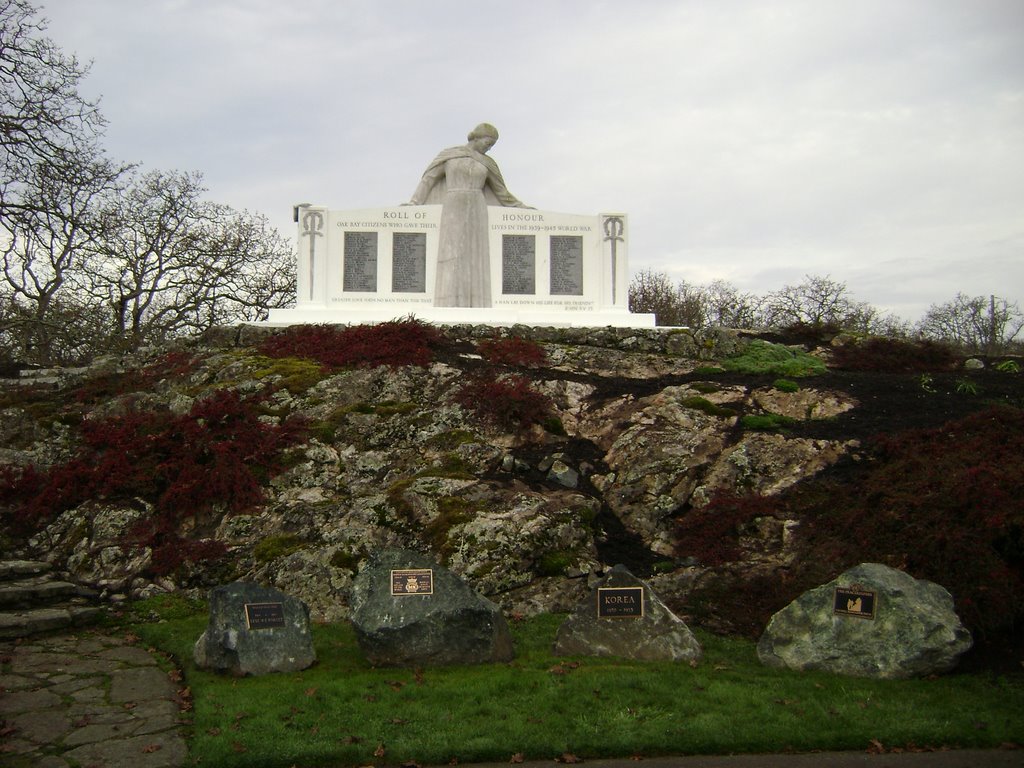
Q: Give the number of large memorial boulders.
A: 4